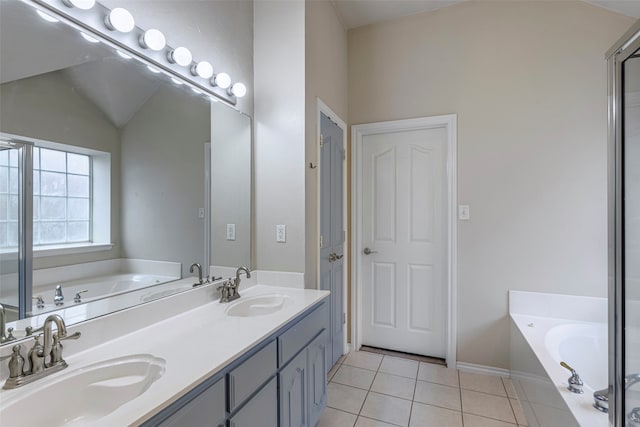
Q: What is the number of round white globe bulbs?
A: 7